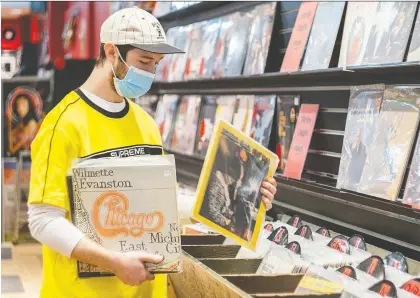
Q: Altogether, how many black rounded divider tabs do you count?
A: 13